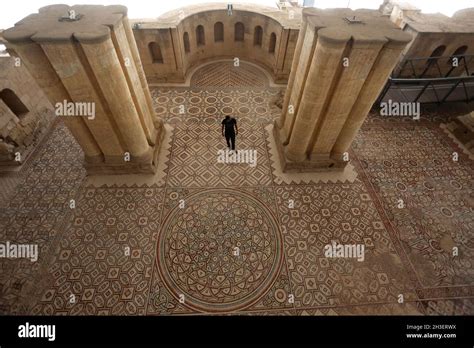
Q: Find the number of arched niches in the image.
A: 10